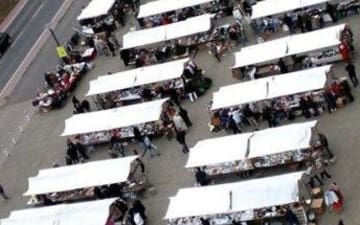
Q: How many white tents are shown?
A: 12